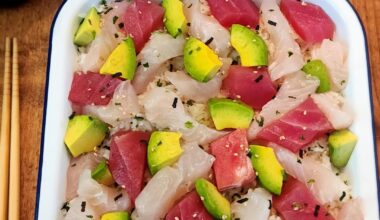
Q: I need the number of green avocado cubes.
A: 14